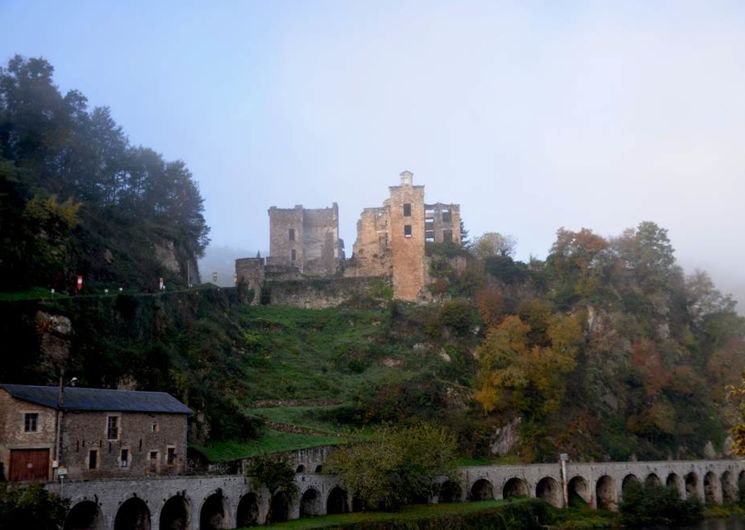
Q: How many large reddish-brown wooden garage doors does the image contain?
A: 1